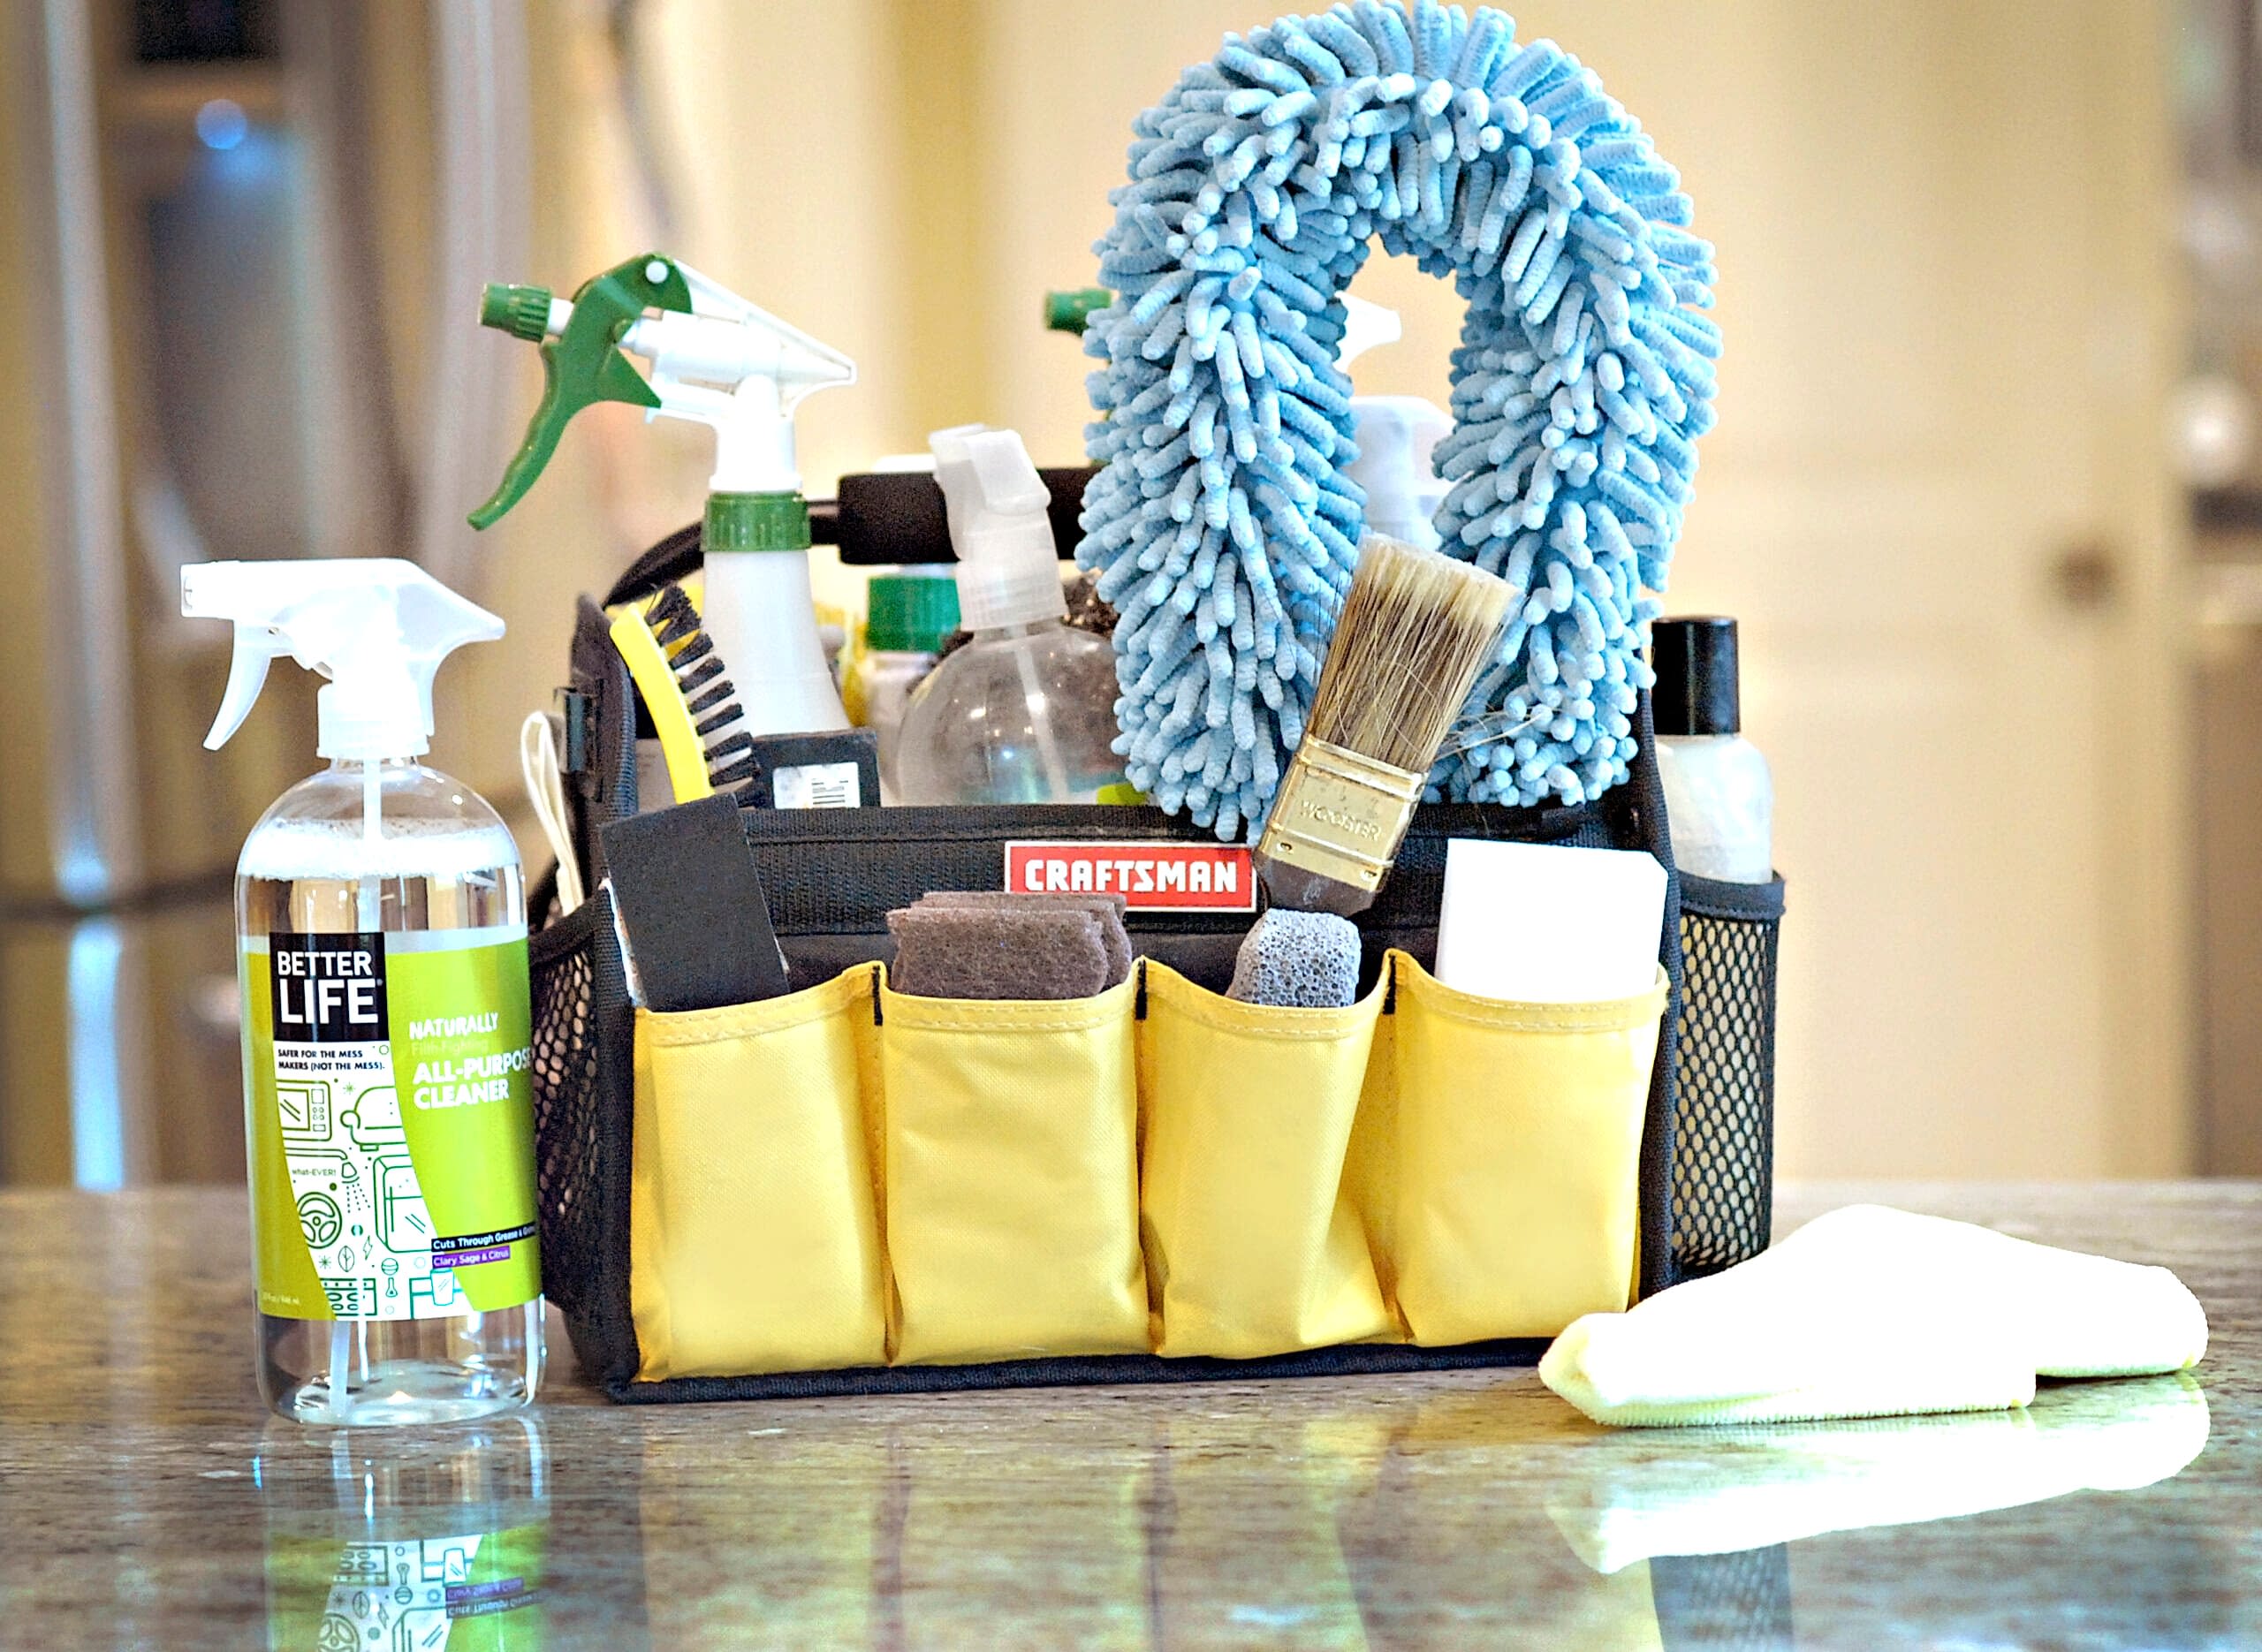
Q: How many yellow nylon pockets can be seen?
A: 4